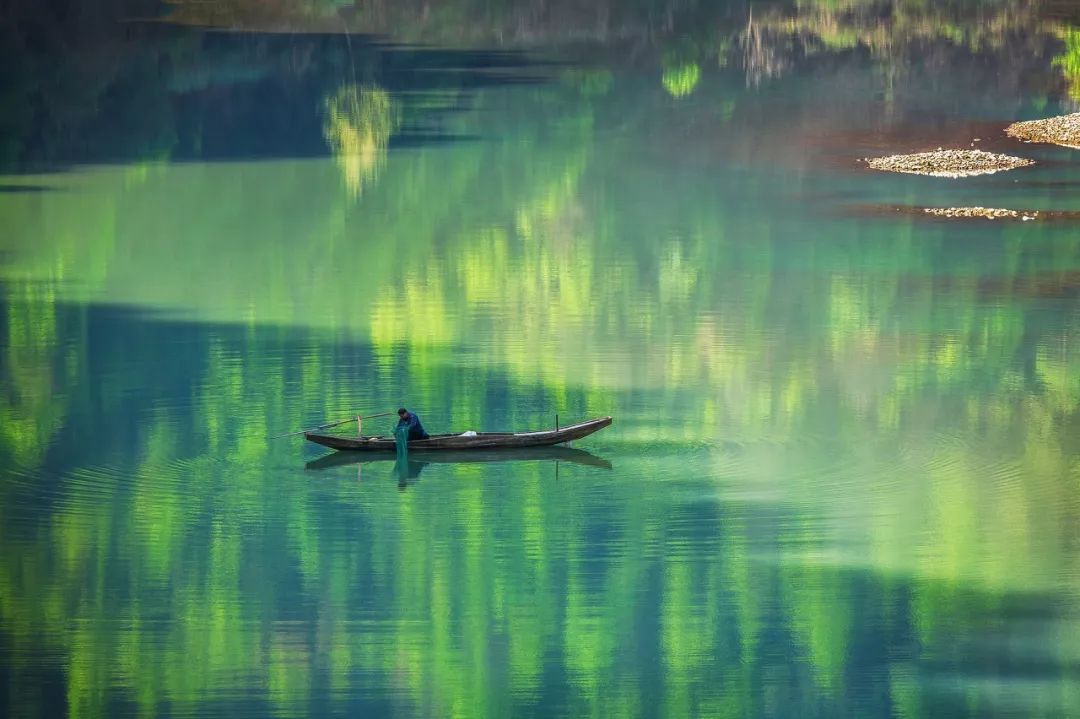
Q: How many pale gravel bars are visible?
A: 3